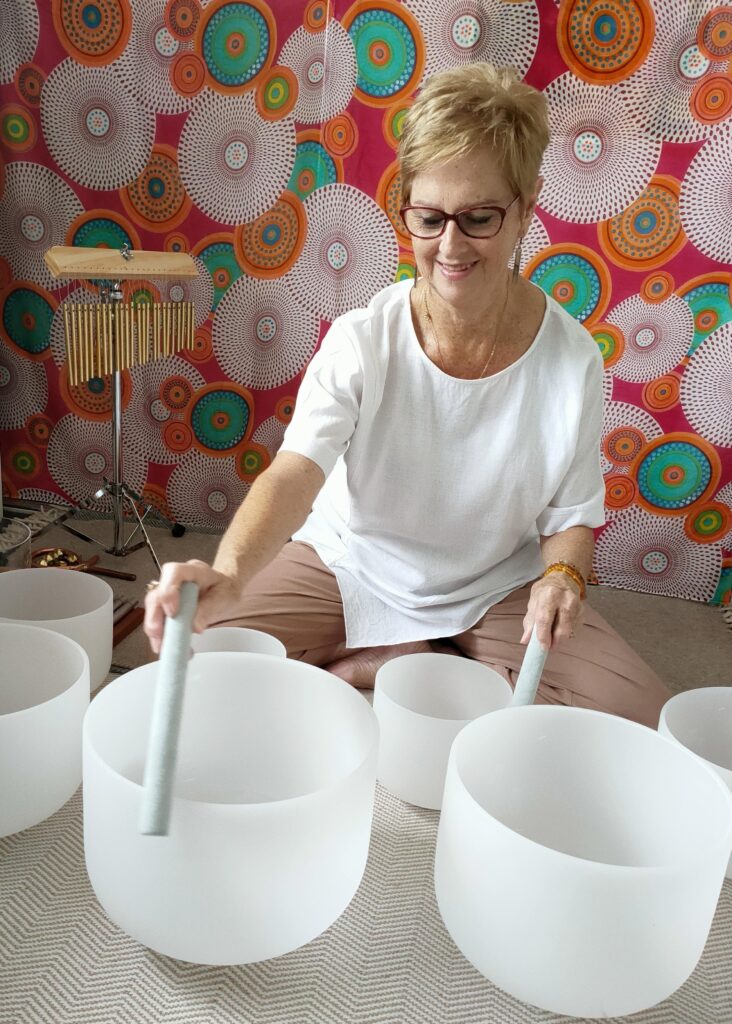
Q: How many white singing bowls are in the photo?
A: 7